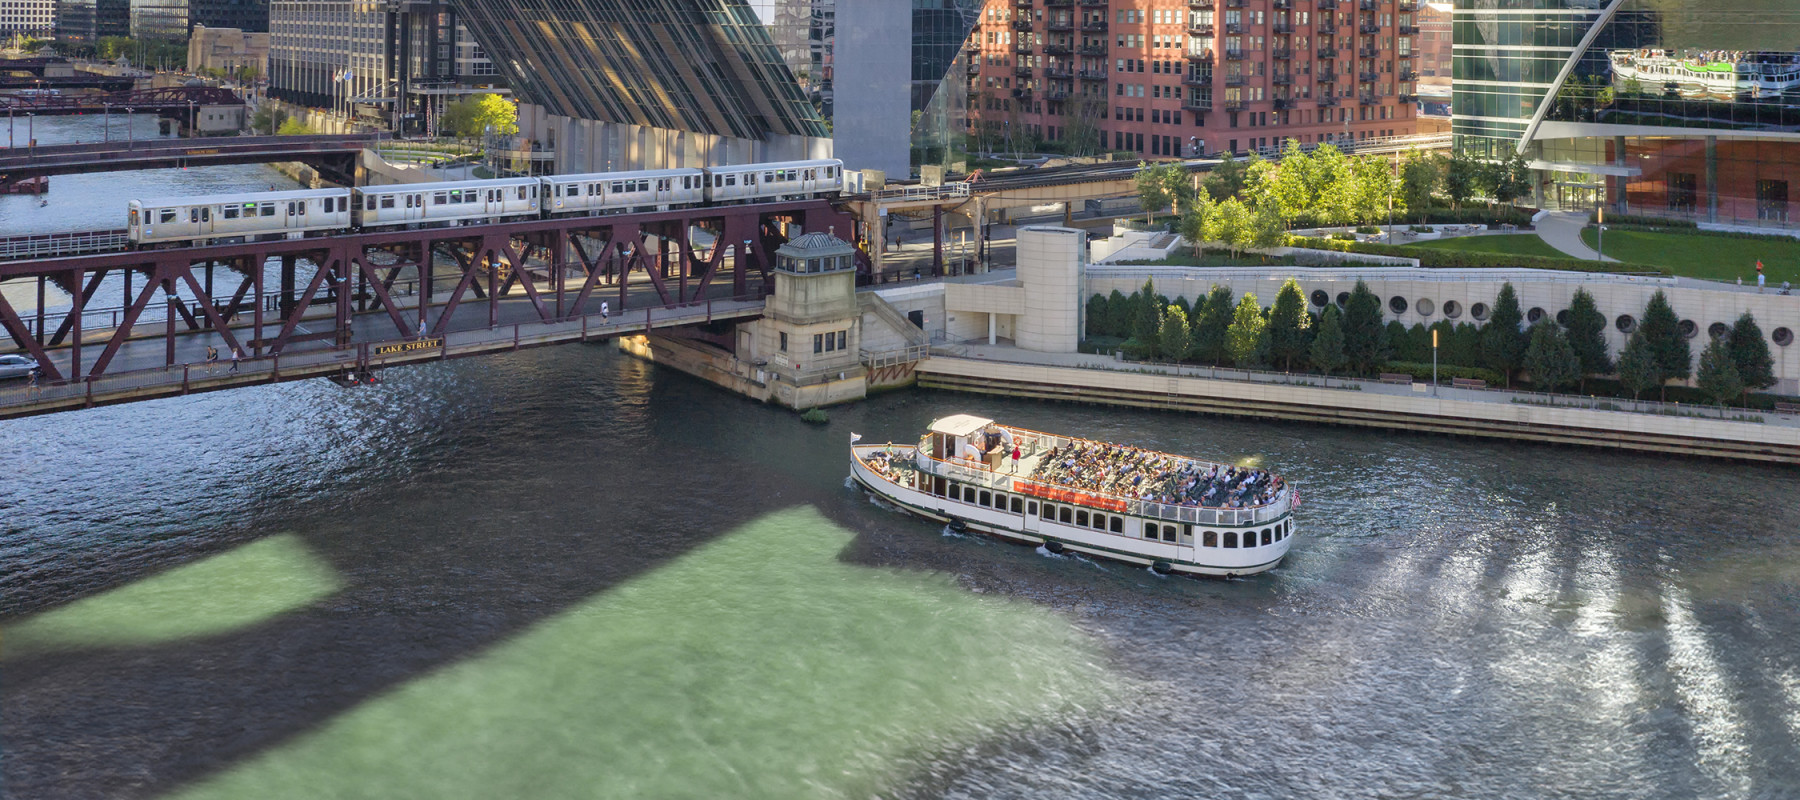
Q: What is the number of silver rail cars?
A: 4